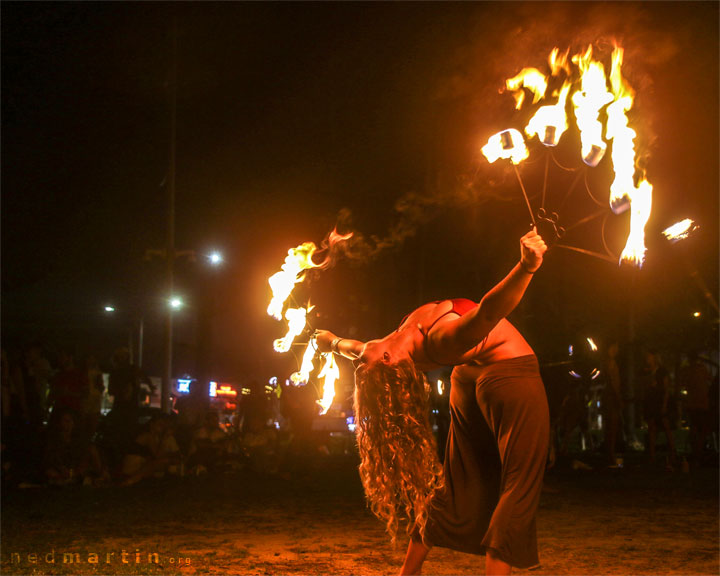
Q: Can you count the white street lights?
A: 3